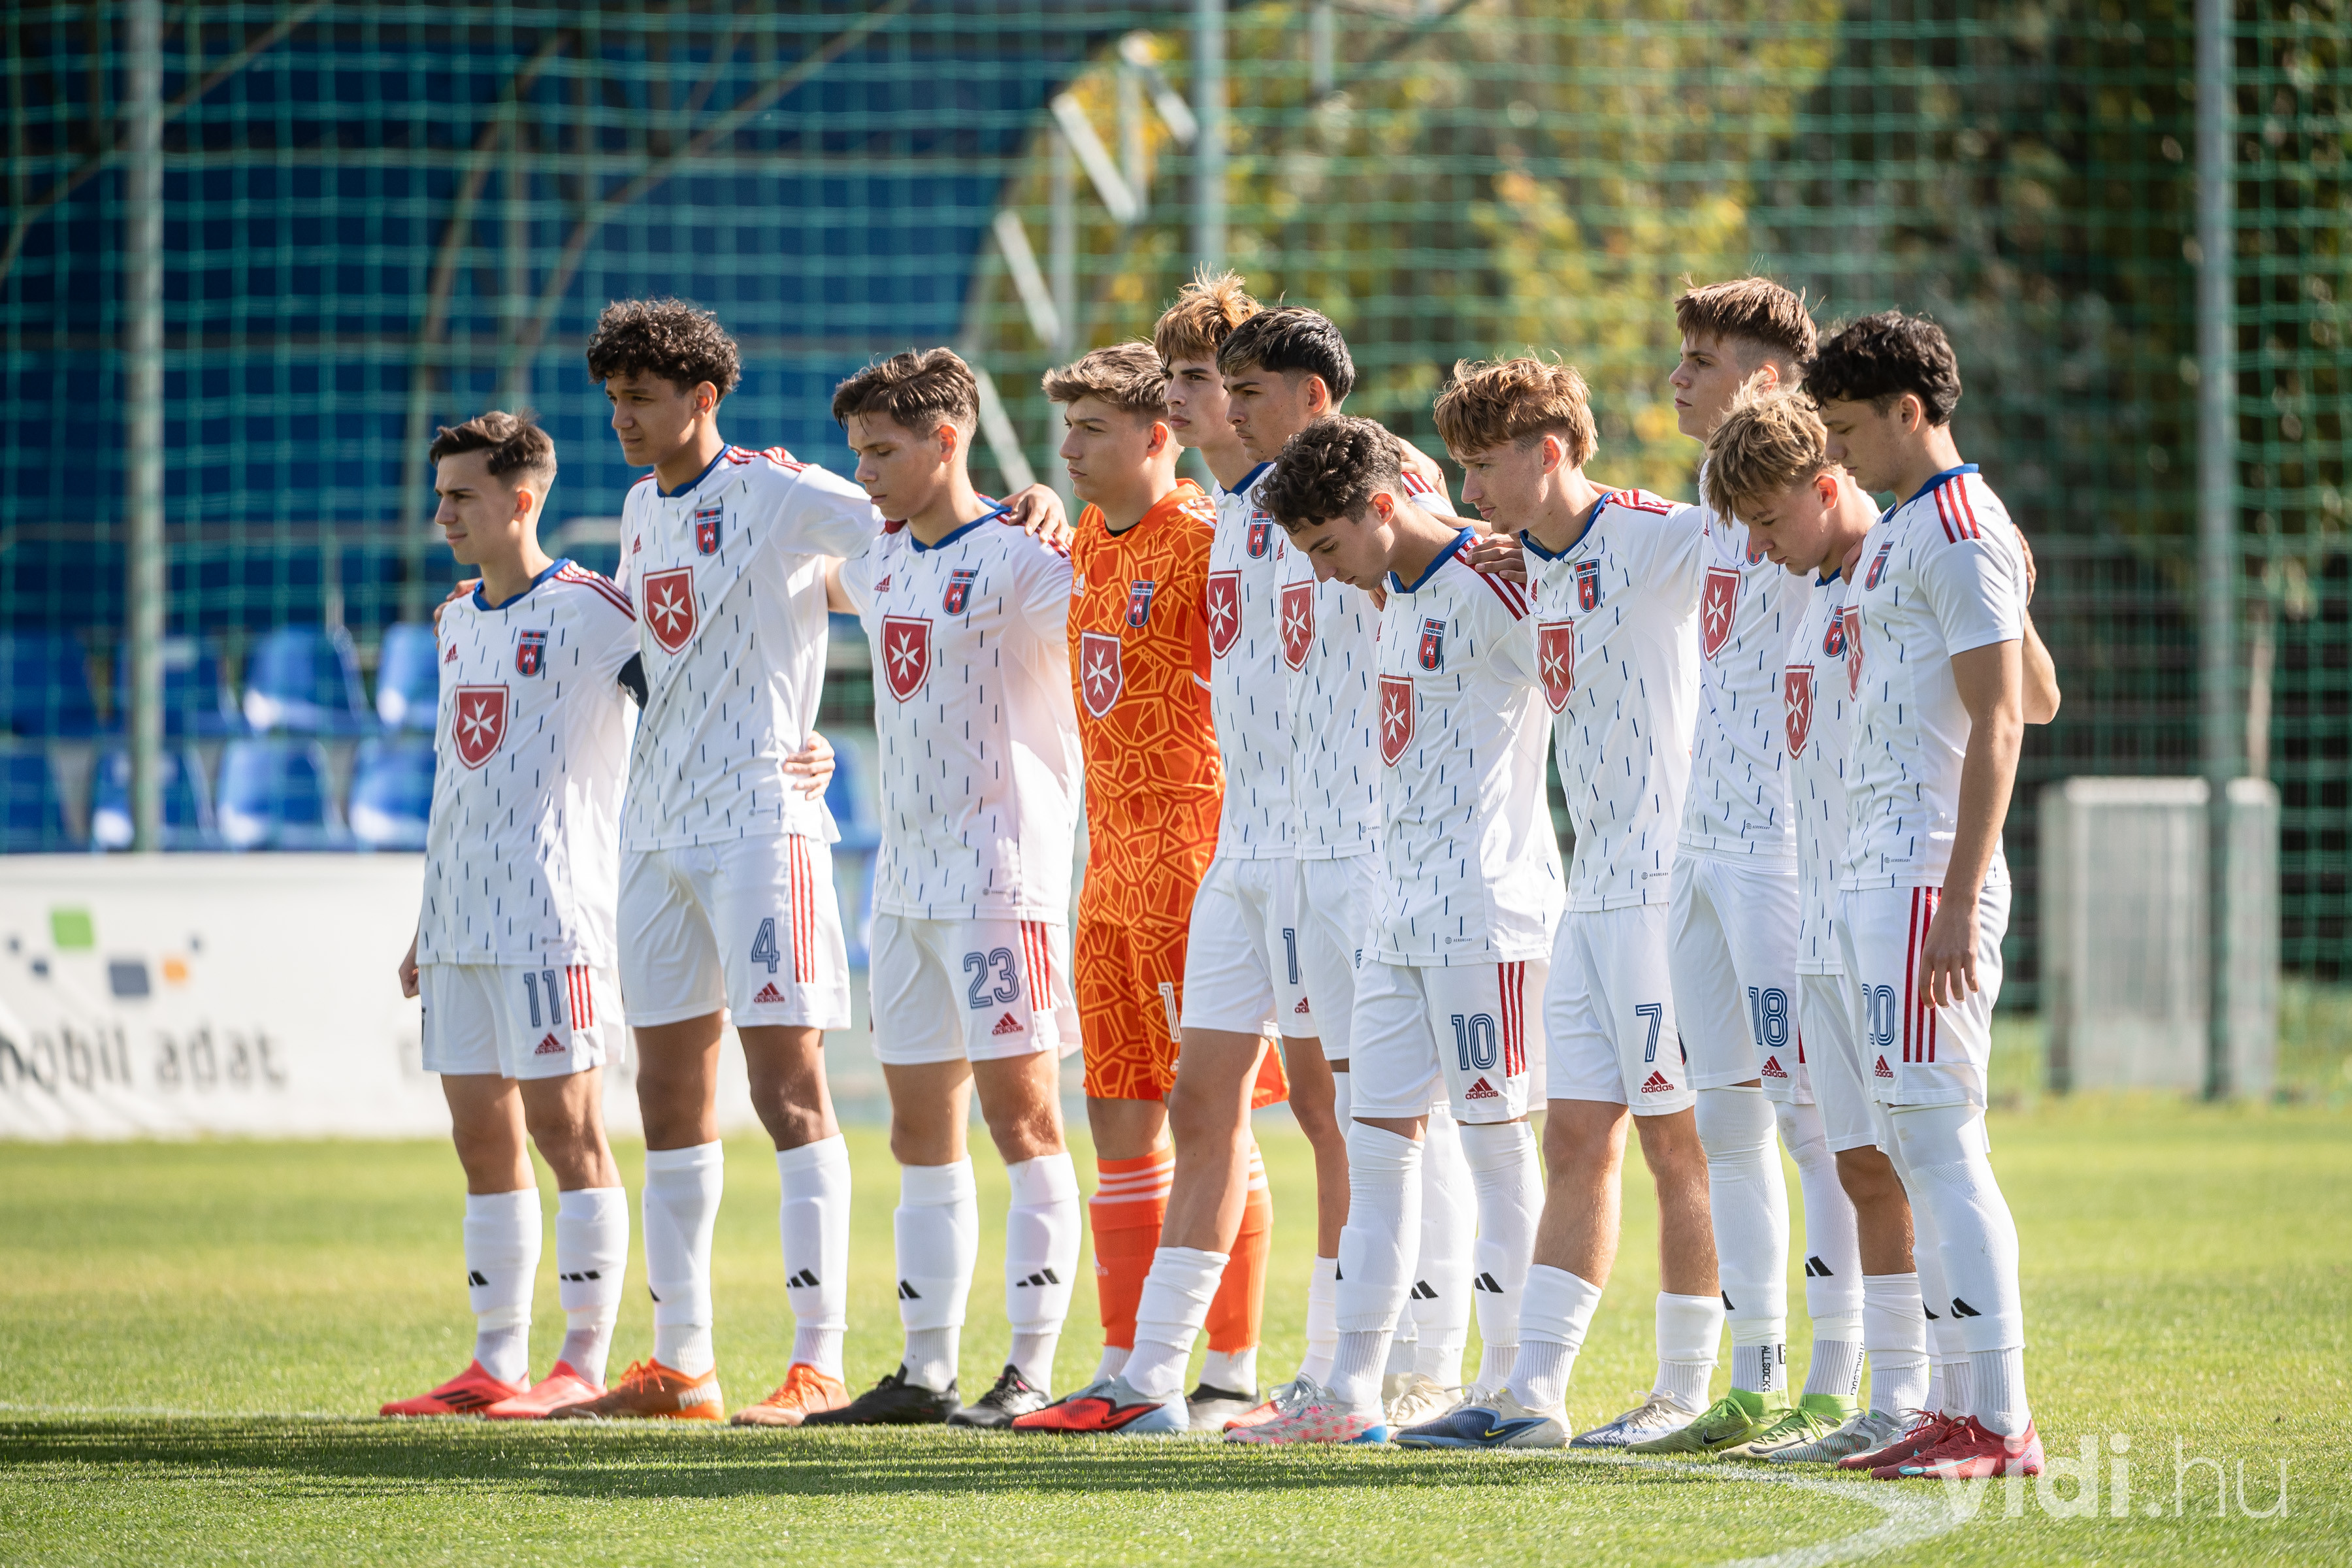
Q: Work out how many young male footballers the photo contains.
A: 11